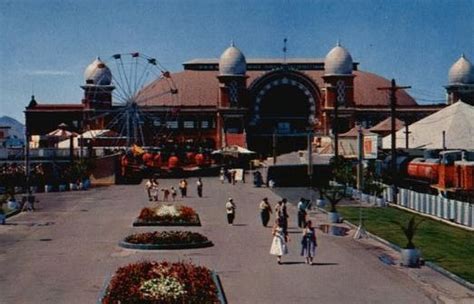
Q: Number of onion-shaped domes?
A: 4